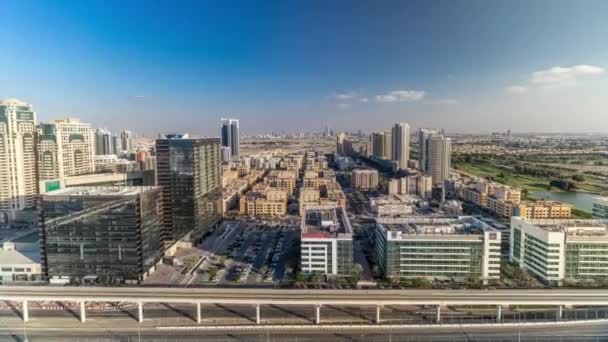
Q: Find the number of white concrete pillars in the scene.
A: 10